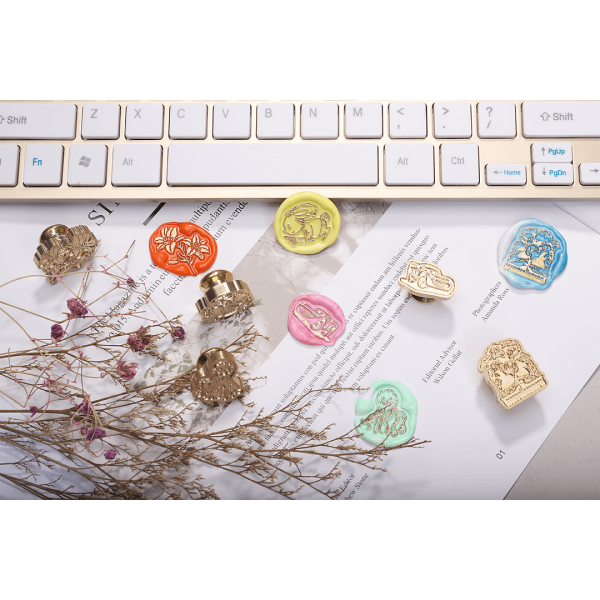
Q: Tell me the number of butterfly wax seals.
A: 0